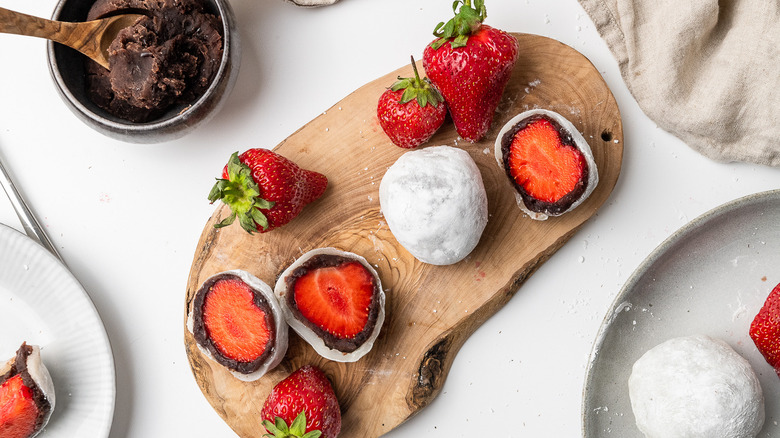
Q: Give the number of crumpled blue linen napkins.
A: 0